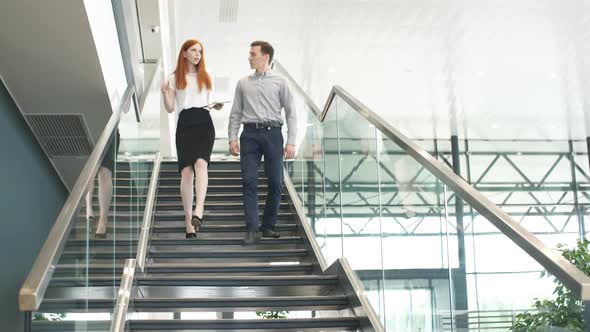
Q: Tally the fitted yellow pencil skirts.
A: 0